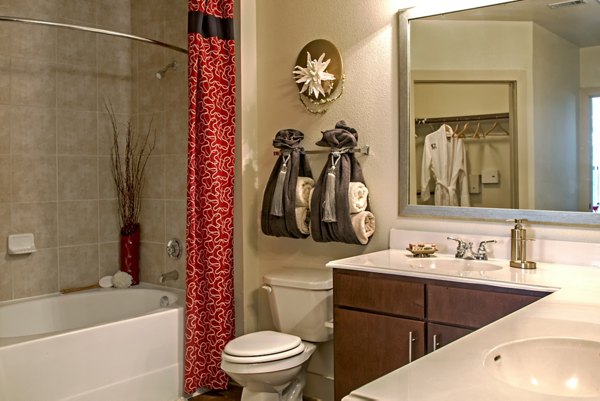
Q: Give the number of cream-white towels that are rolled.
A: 4